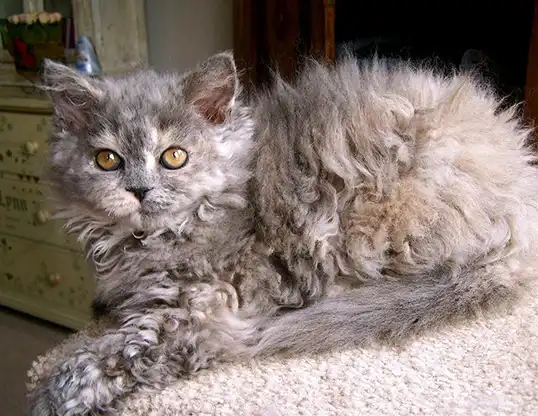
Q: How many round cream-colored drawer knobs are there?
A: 3